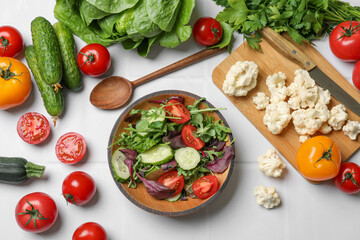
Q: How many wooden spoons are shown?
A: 1